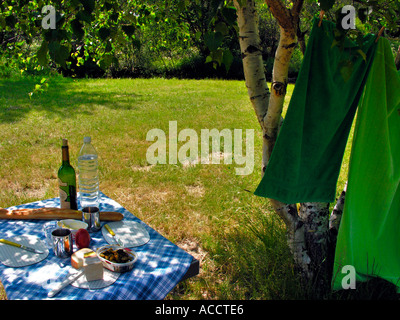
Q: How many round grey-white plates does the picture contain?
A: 3